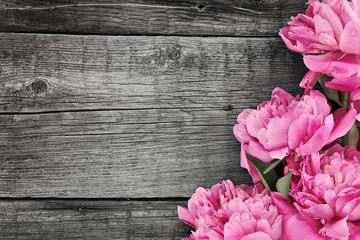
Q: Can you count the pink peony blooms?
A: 4